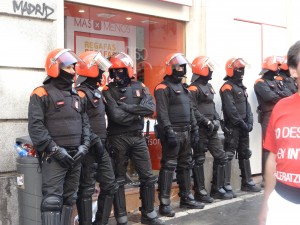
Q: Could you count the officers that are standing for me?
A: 8